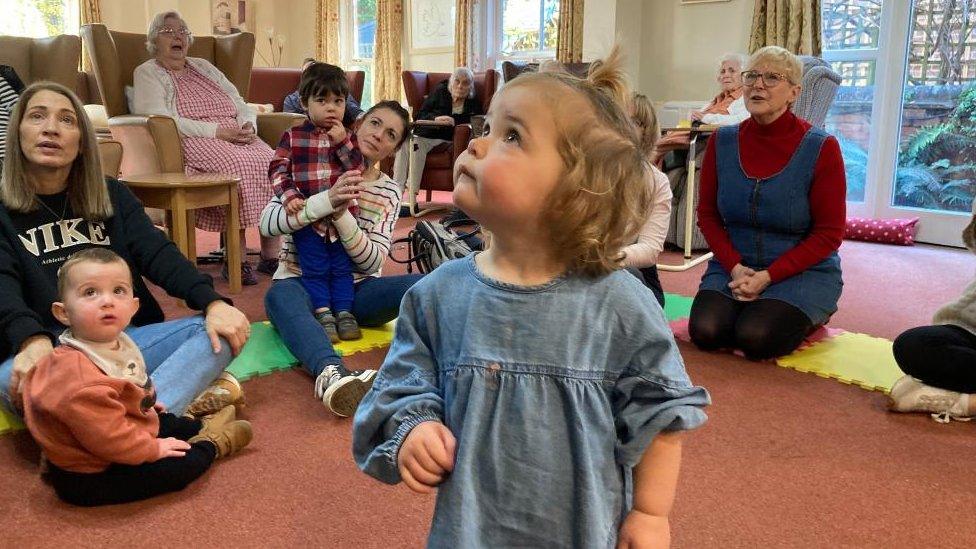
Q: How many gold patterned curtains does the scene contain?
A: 6